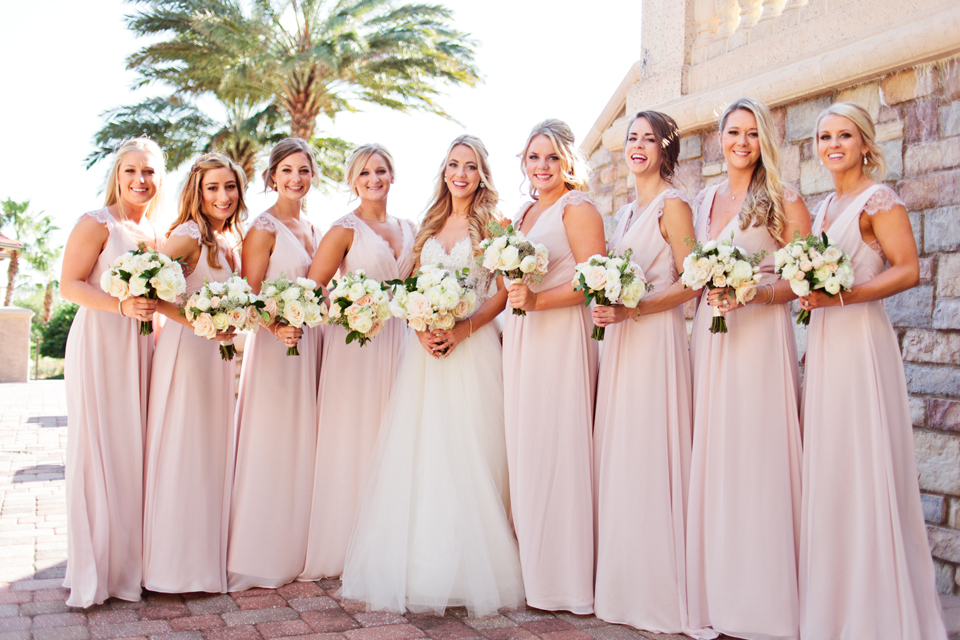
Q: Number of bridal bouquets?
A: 9